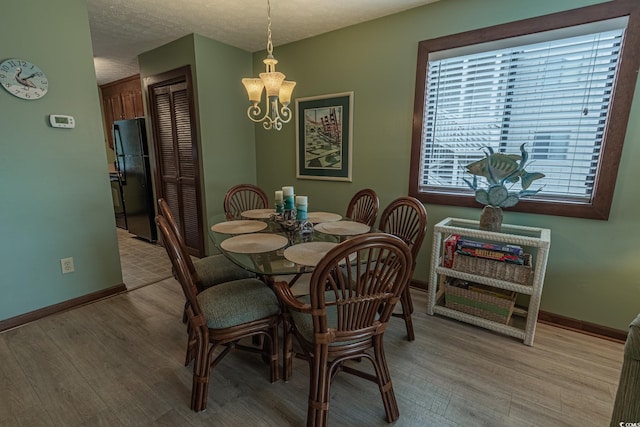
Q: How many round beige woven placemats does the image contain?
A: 6